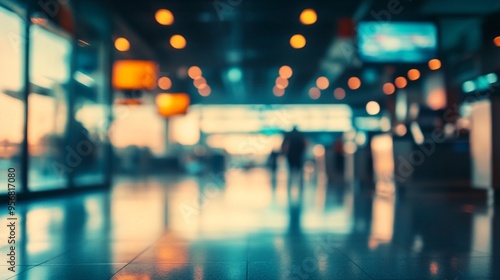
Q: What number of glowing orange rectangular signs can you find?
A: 2